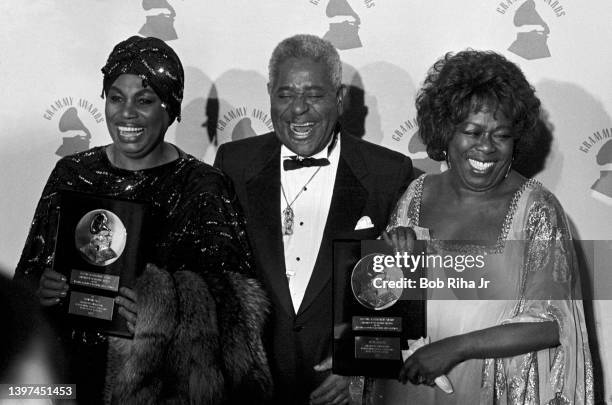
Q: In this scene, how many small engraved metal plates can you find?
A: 4